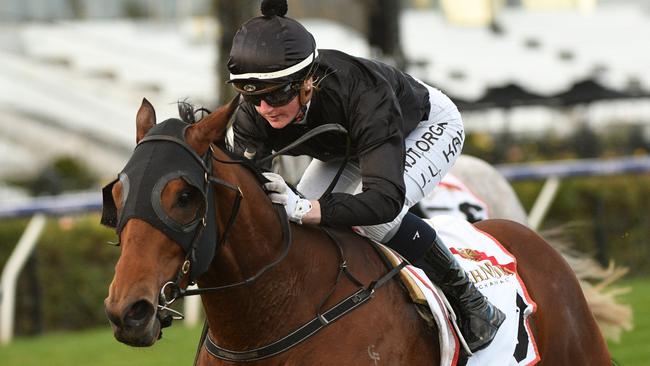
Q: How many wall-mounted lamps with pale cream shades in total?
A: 0